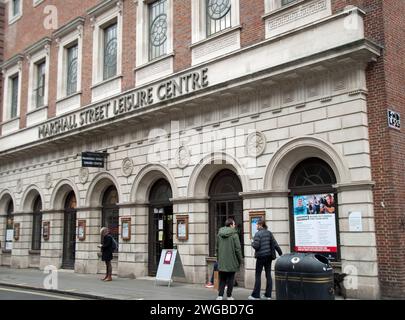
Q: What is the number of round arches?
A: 7